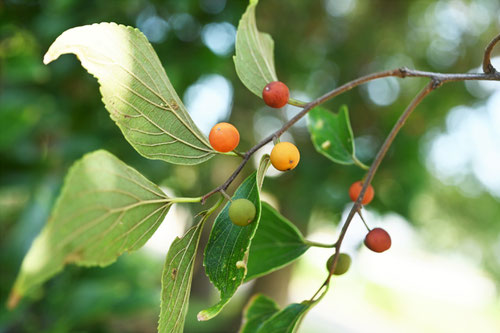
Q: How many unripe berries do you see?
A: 2